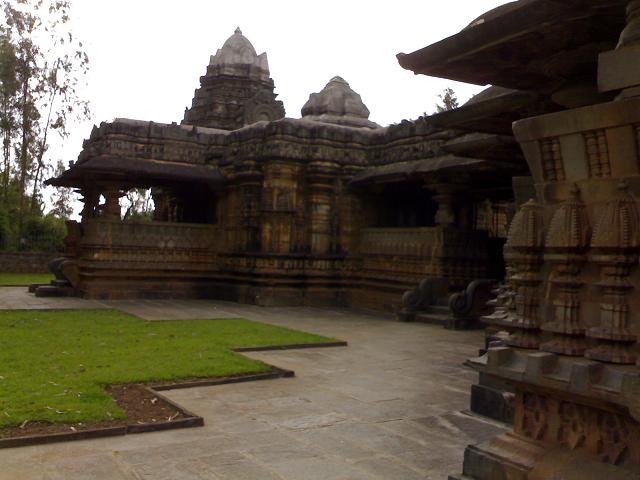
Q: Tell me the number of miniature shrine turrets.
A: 3